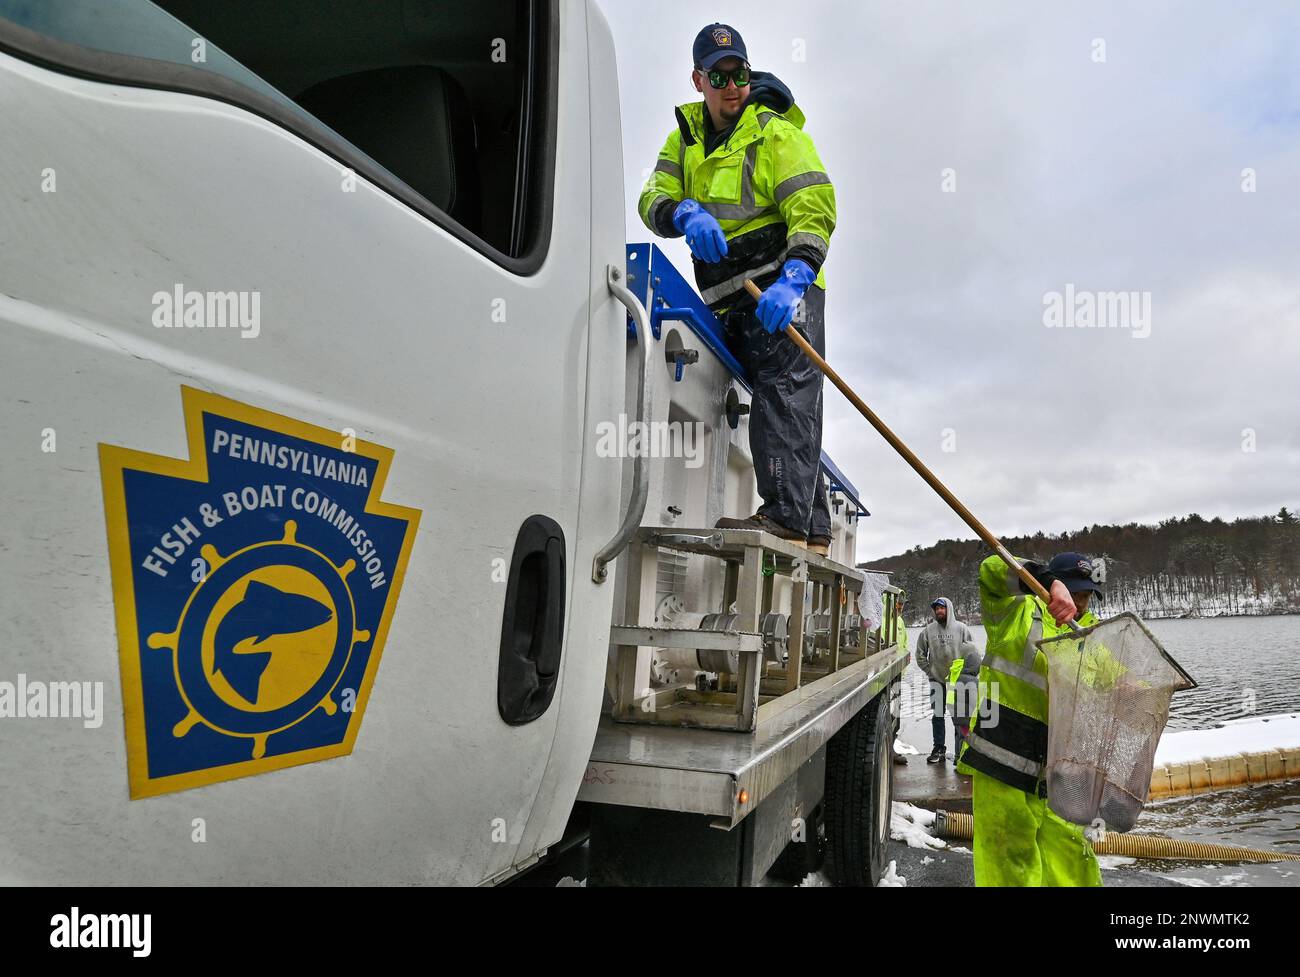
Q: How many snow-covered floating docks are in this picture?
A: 1